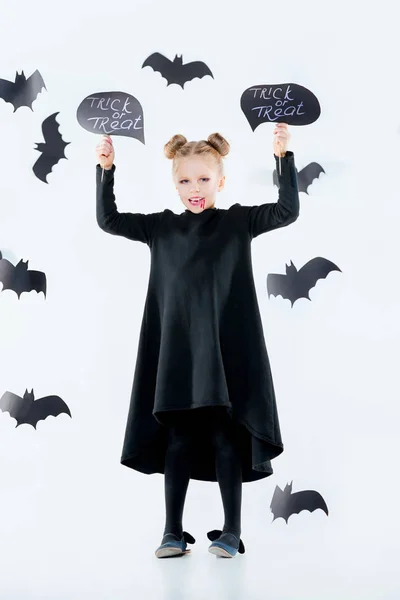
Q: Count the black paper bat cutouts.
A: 8